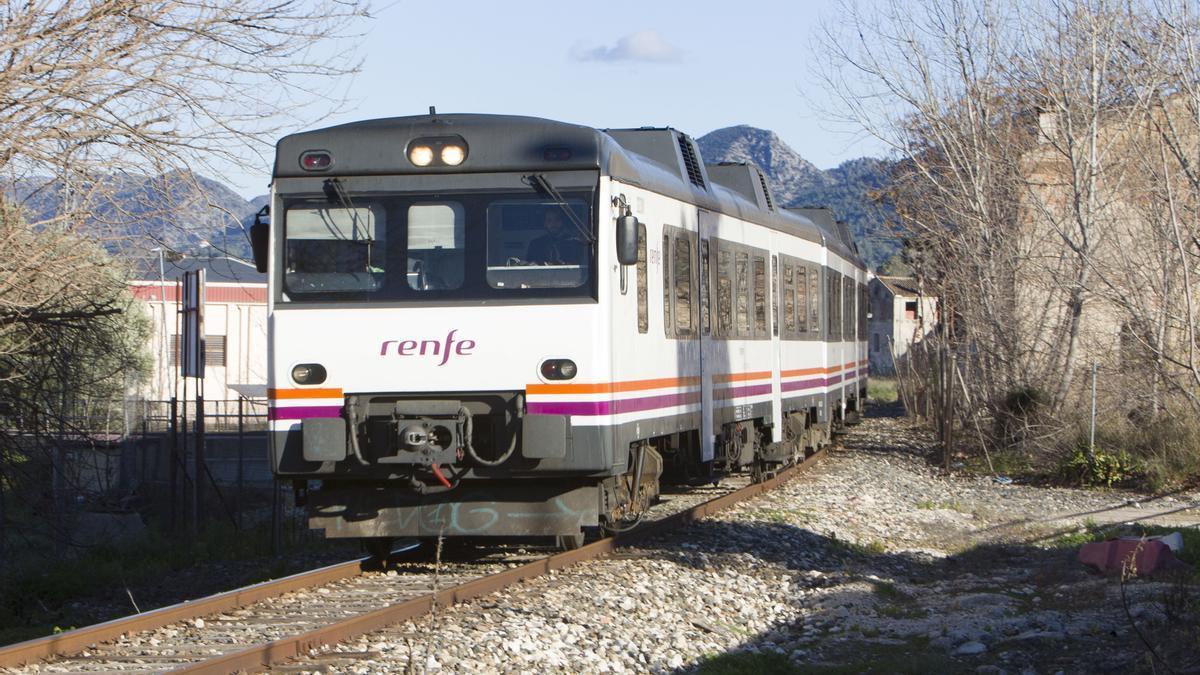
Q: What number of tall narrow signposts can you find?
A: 1